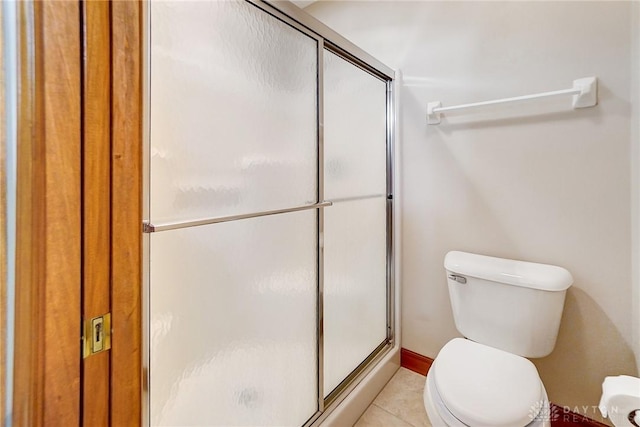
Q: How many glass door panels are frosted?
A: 2